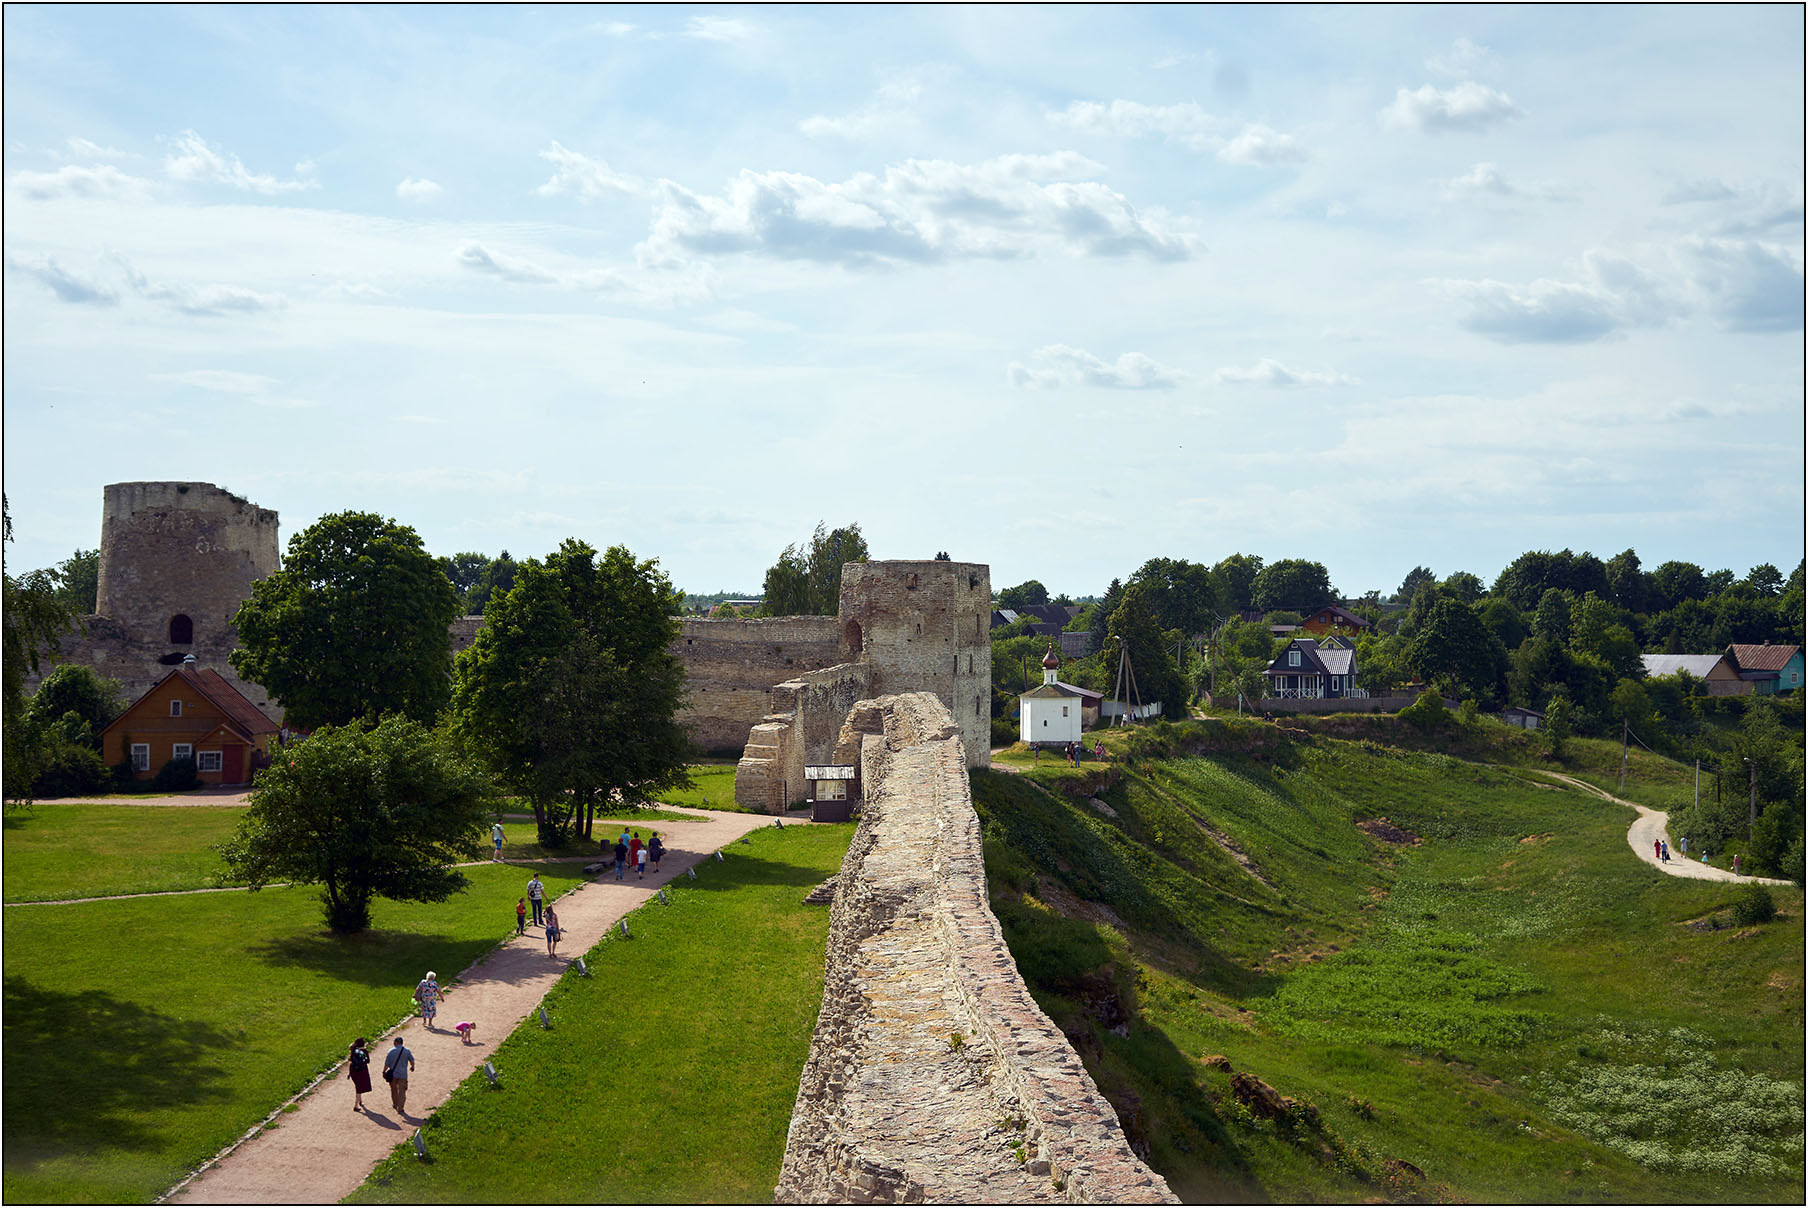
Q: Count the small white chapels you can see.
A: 1